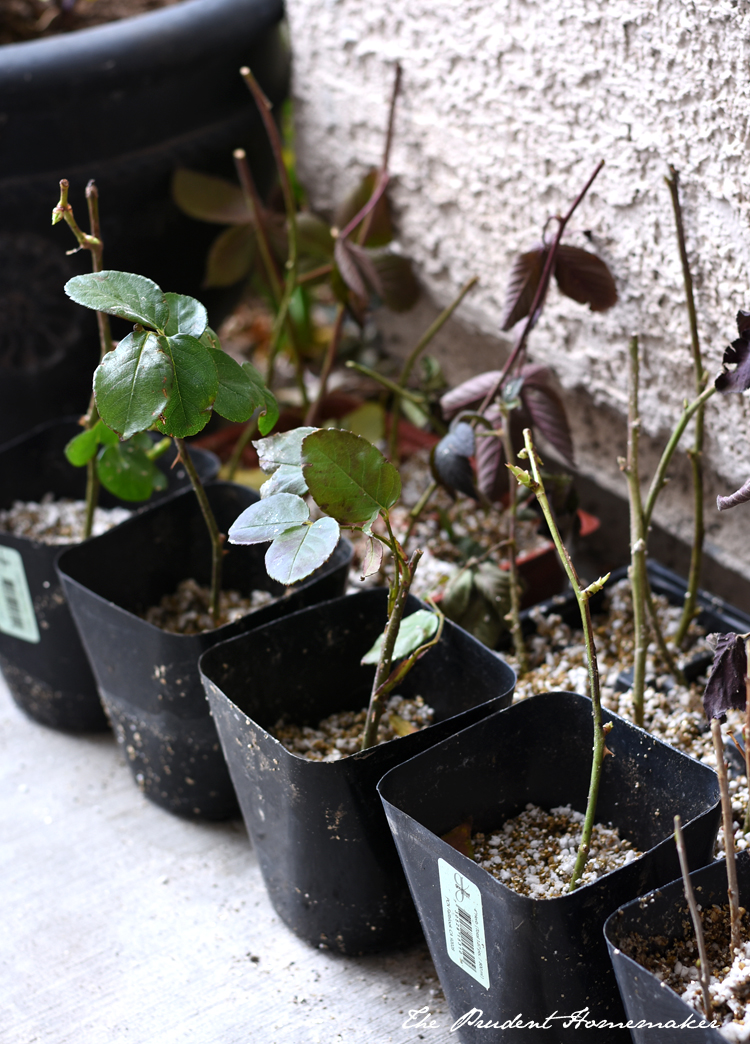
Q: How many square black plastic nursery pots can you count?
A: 5